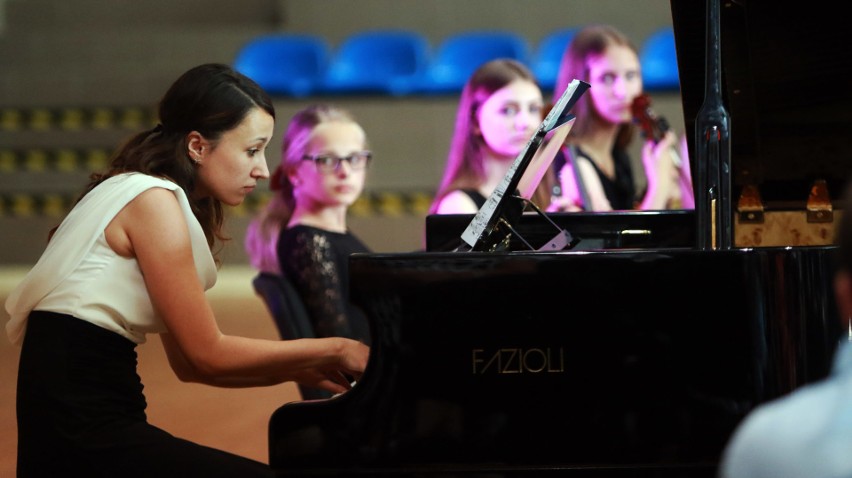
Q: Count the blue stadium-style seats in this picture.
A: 5